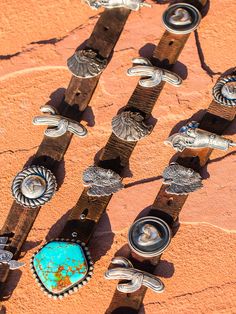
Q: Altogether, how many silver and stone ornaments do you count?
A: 15